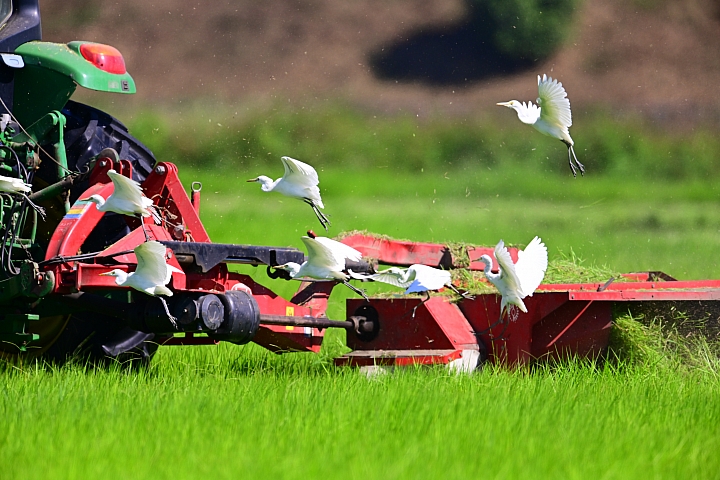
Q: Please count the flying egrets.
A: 8